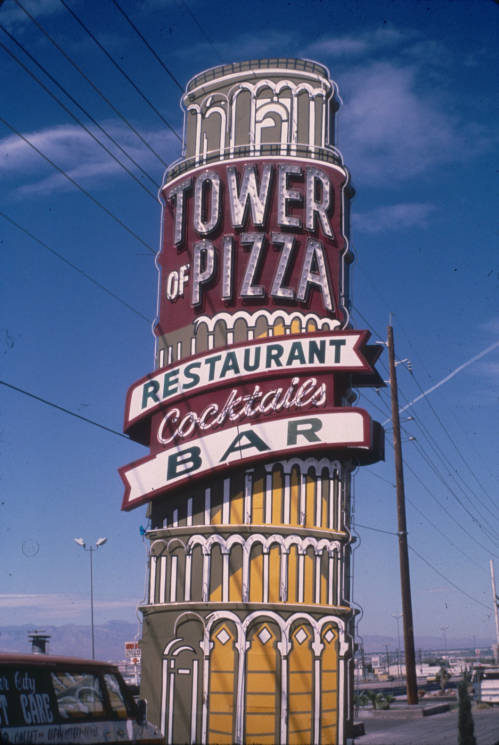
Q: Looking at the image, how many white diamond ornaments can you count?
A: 4